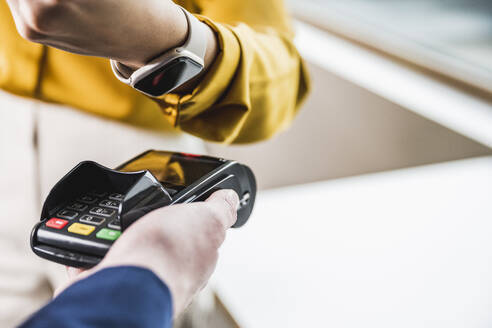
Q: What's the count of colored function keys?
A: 3